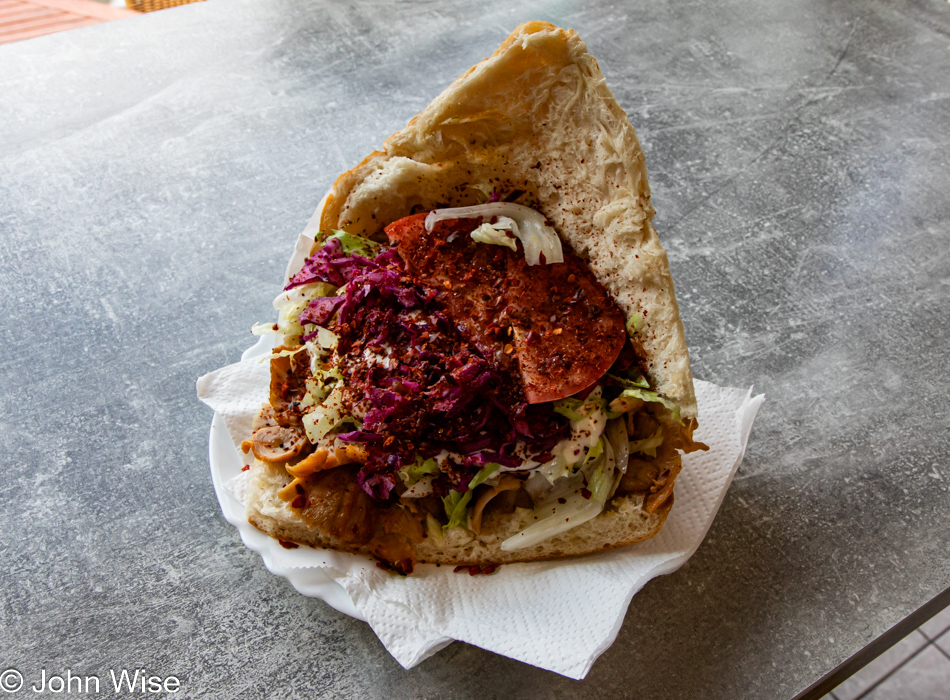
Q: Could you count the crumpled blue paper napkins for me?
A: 0